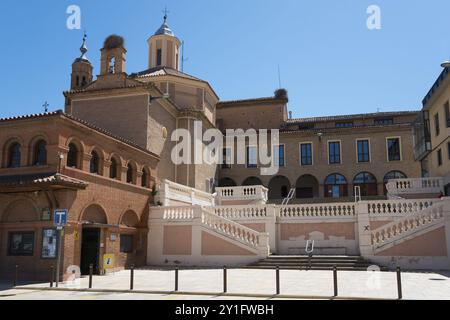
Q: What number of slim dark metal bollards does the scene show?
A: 9